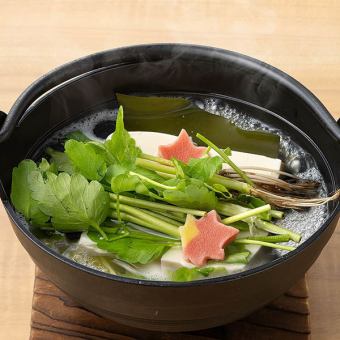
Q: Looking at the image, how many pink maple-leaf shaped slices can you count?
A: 2